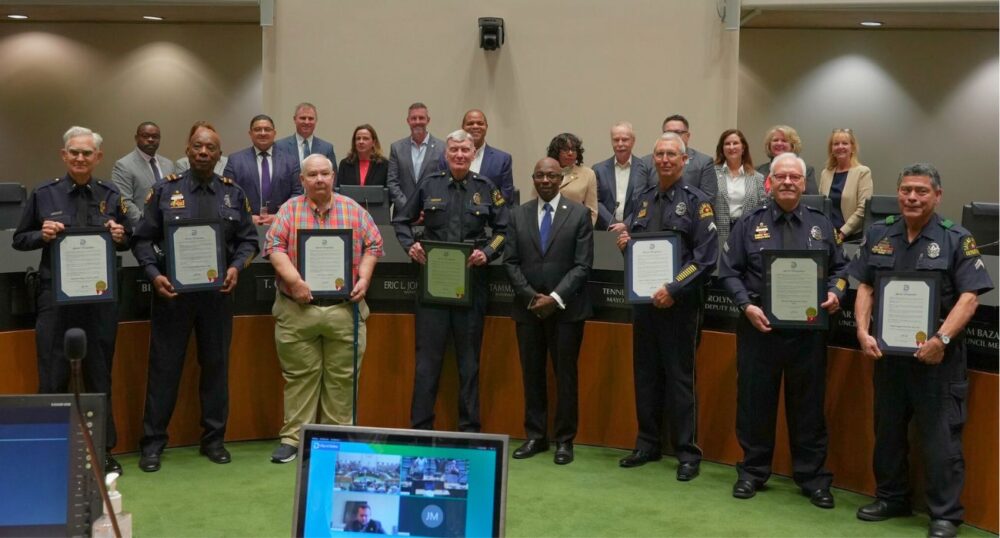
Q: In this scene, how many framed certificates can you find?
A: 7